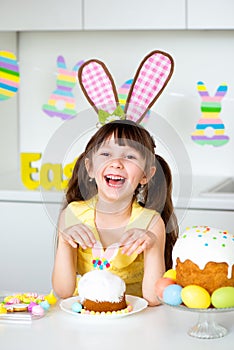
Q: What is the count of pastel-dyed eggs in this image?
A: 5